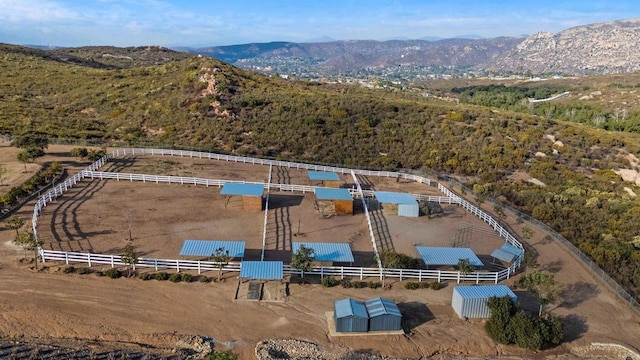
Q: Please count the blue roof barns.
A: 12